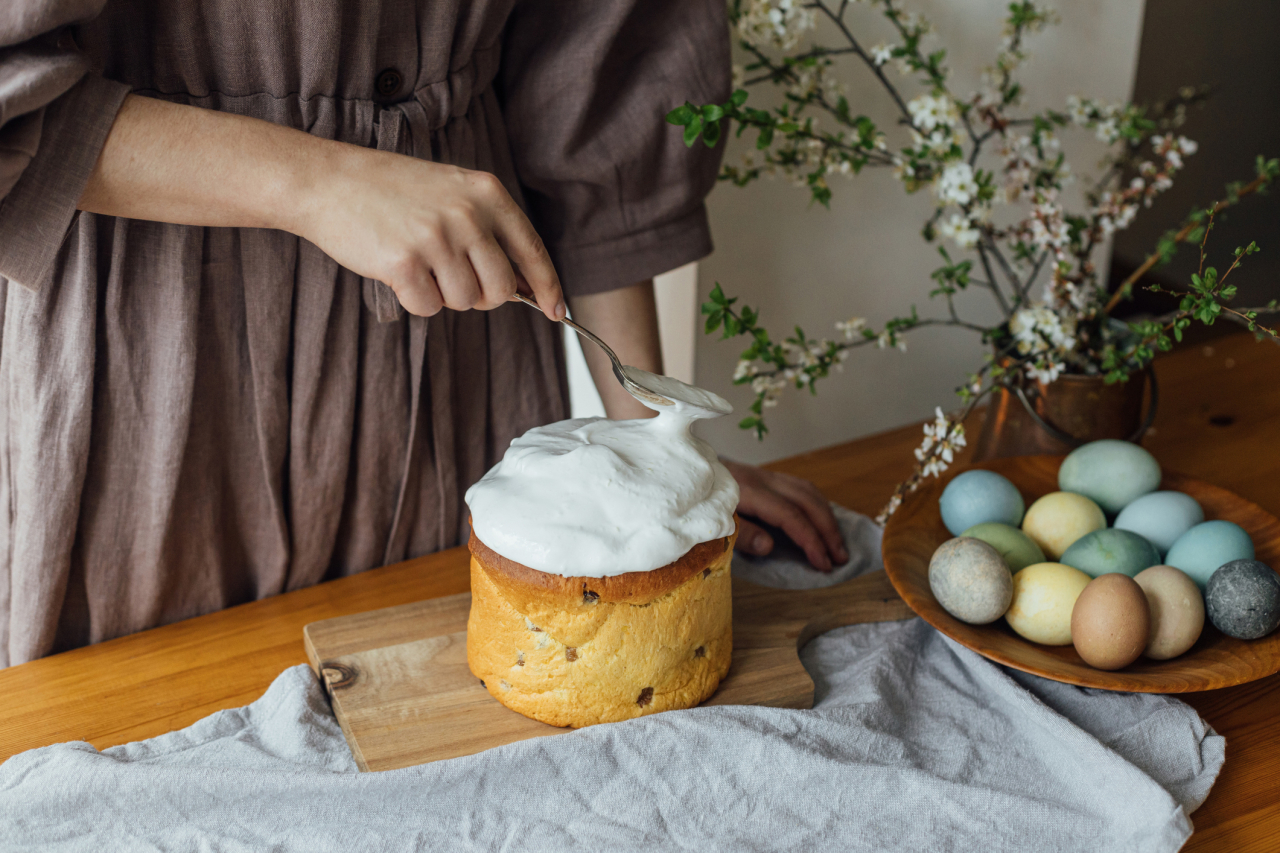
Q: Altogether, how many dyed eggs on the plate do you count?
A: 12